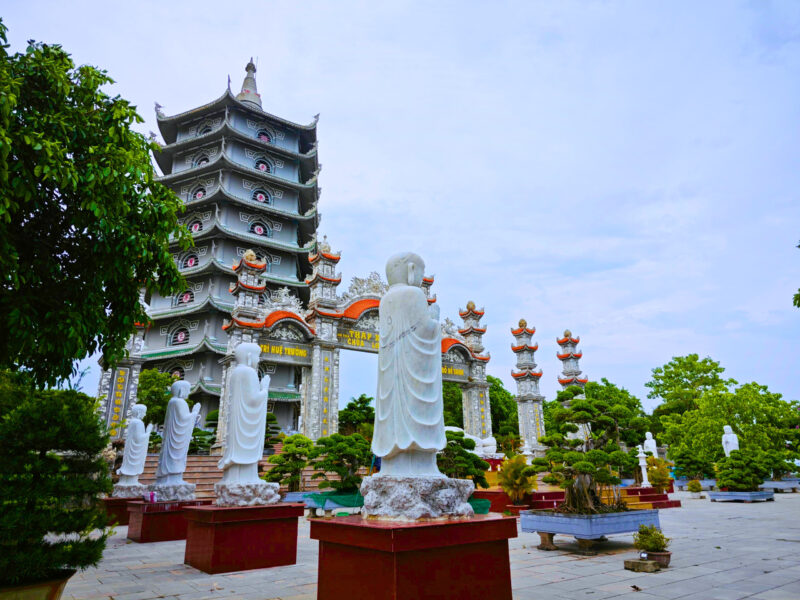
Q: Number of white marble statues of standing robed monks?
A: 6